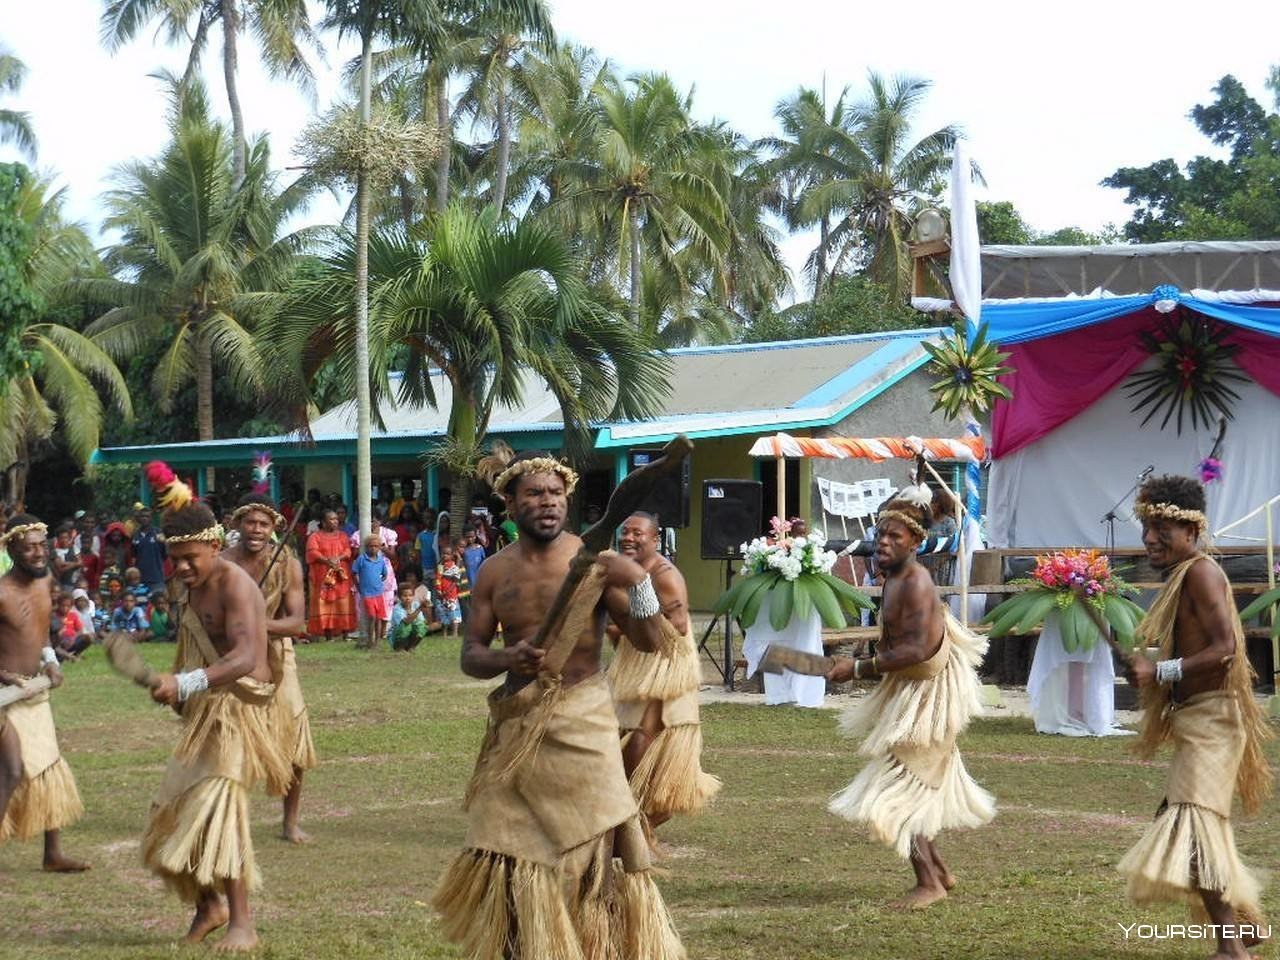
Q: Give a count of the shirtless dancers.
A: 7